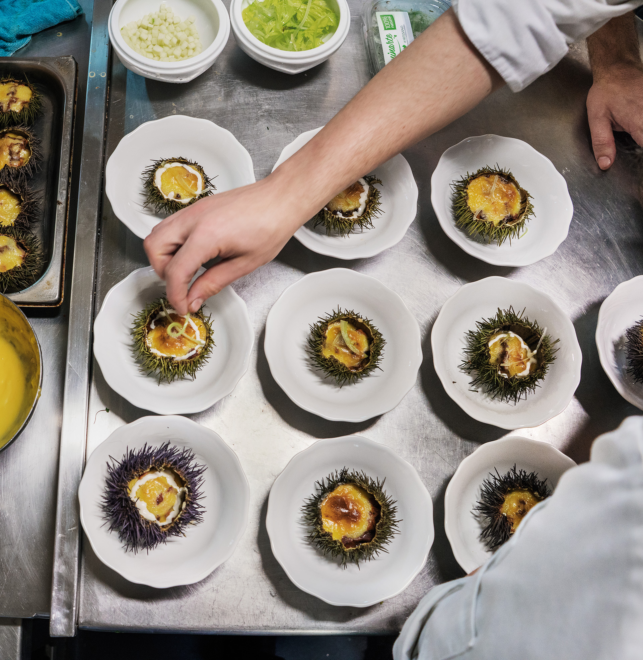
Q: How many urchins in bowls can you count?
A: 10